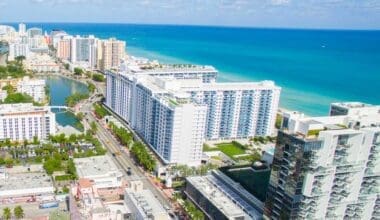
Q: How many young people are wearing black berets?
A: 0